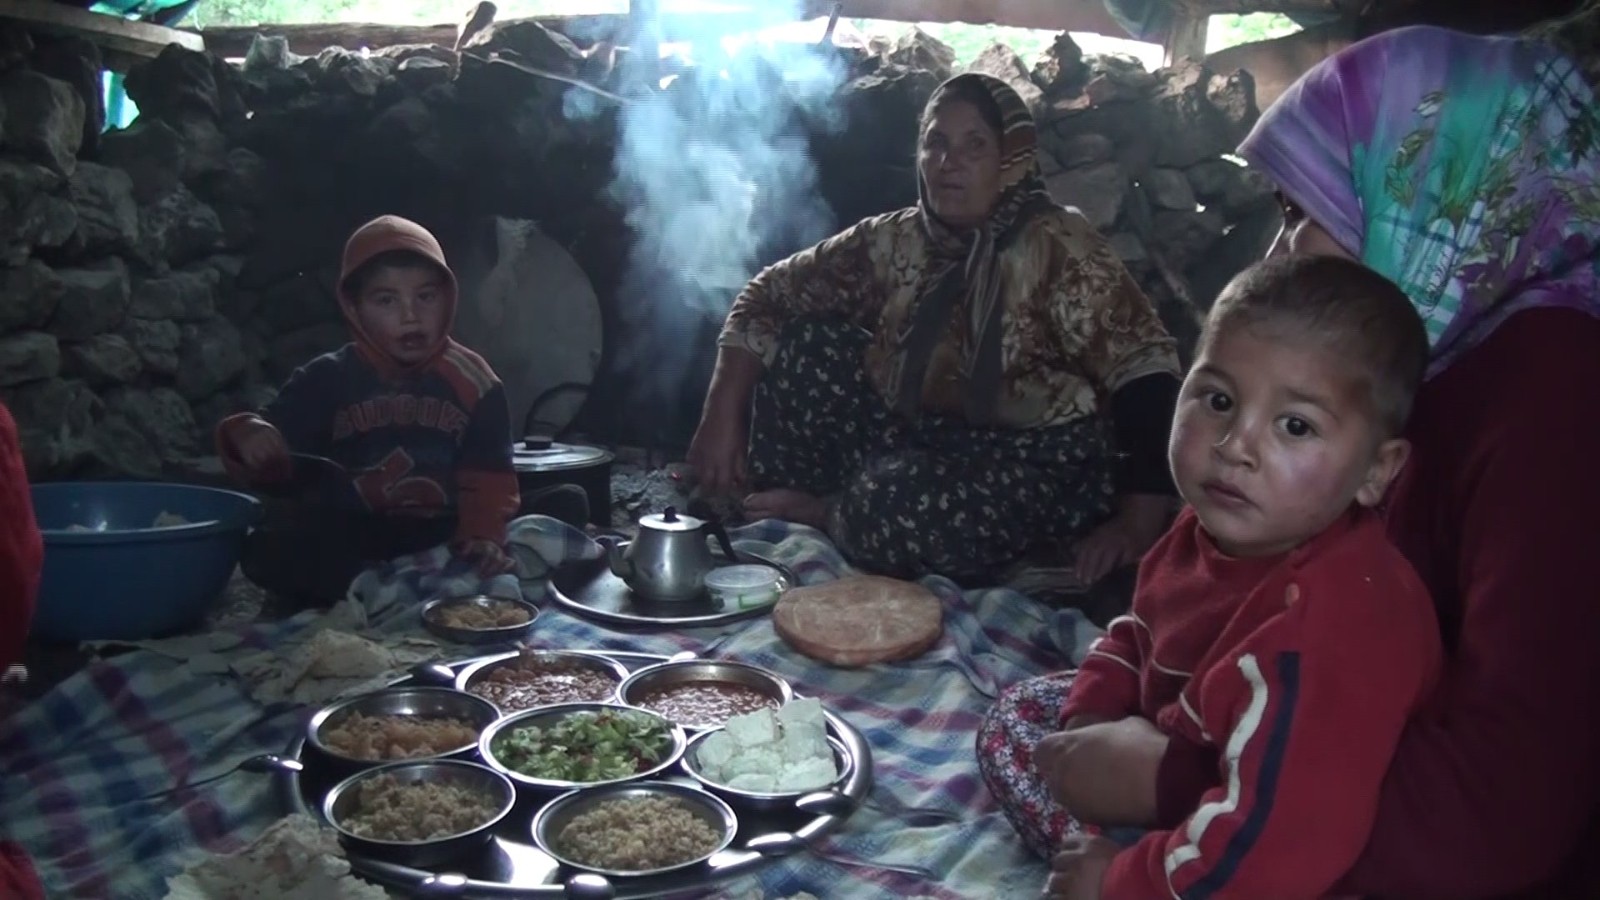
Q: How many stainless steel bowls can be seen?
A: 8